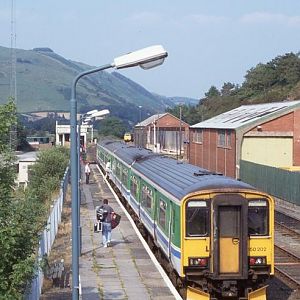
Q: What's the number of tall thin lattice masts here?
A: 1